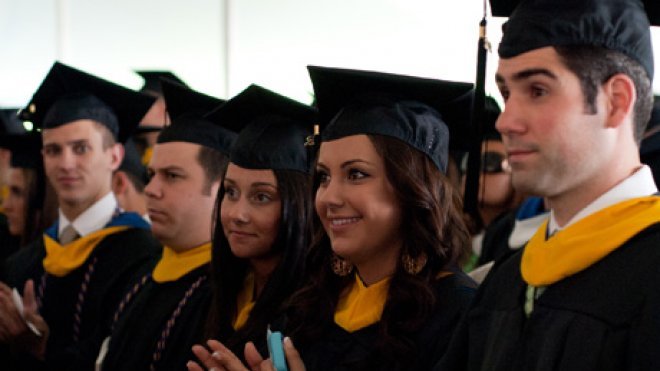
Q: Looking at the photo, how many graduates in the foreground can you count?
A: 5